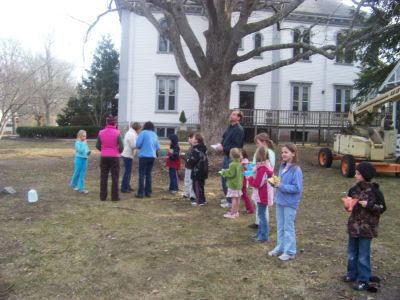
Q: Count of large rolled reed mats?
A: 0